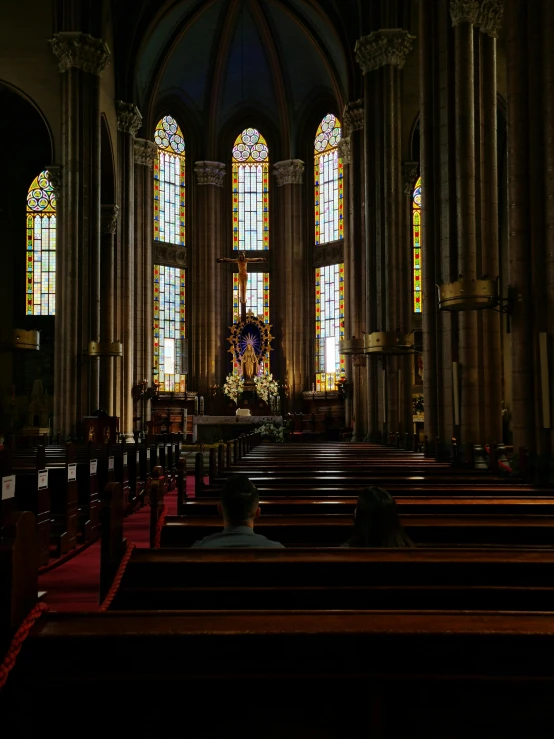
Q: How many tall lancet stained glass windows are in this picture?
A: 5